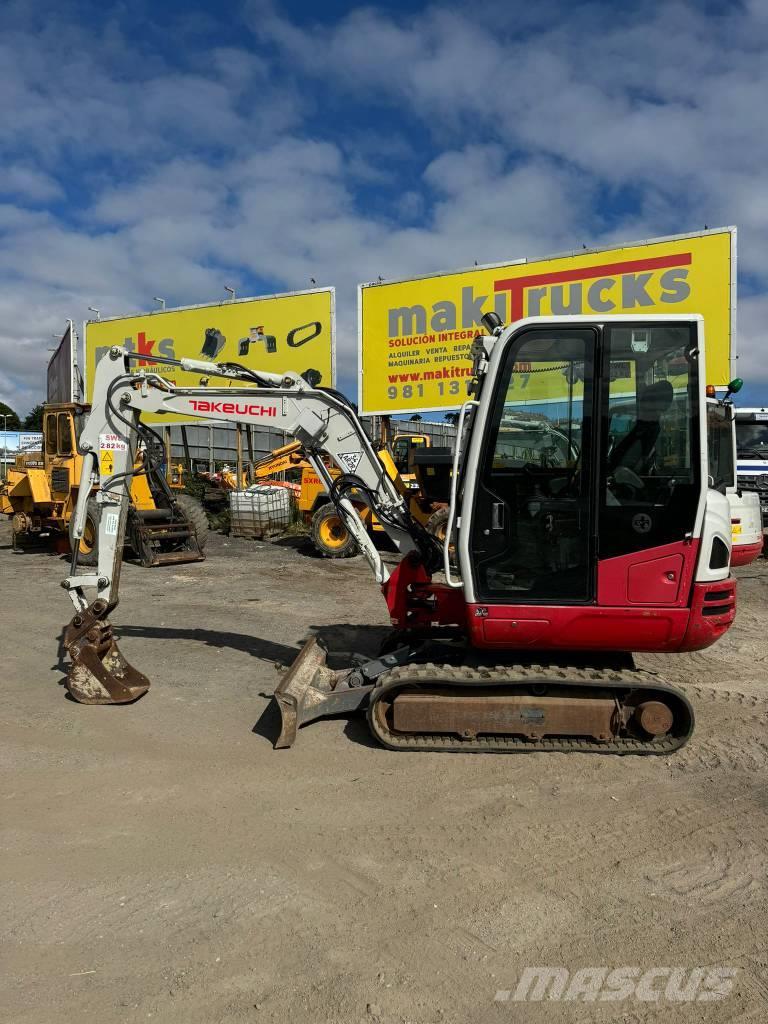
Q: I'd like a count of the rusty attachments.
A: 2